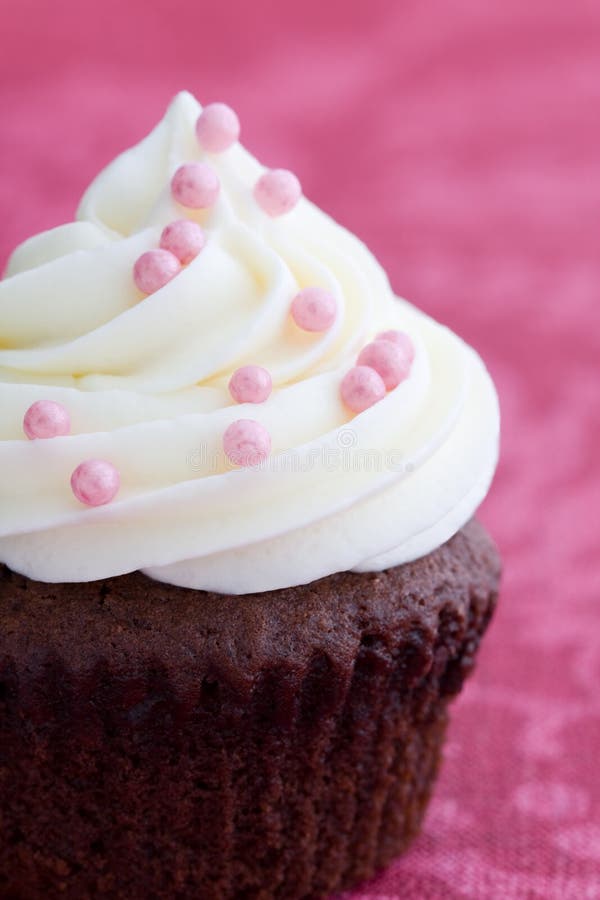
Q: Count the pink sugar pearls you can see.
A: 13